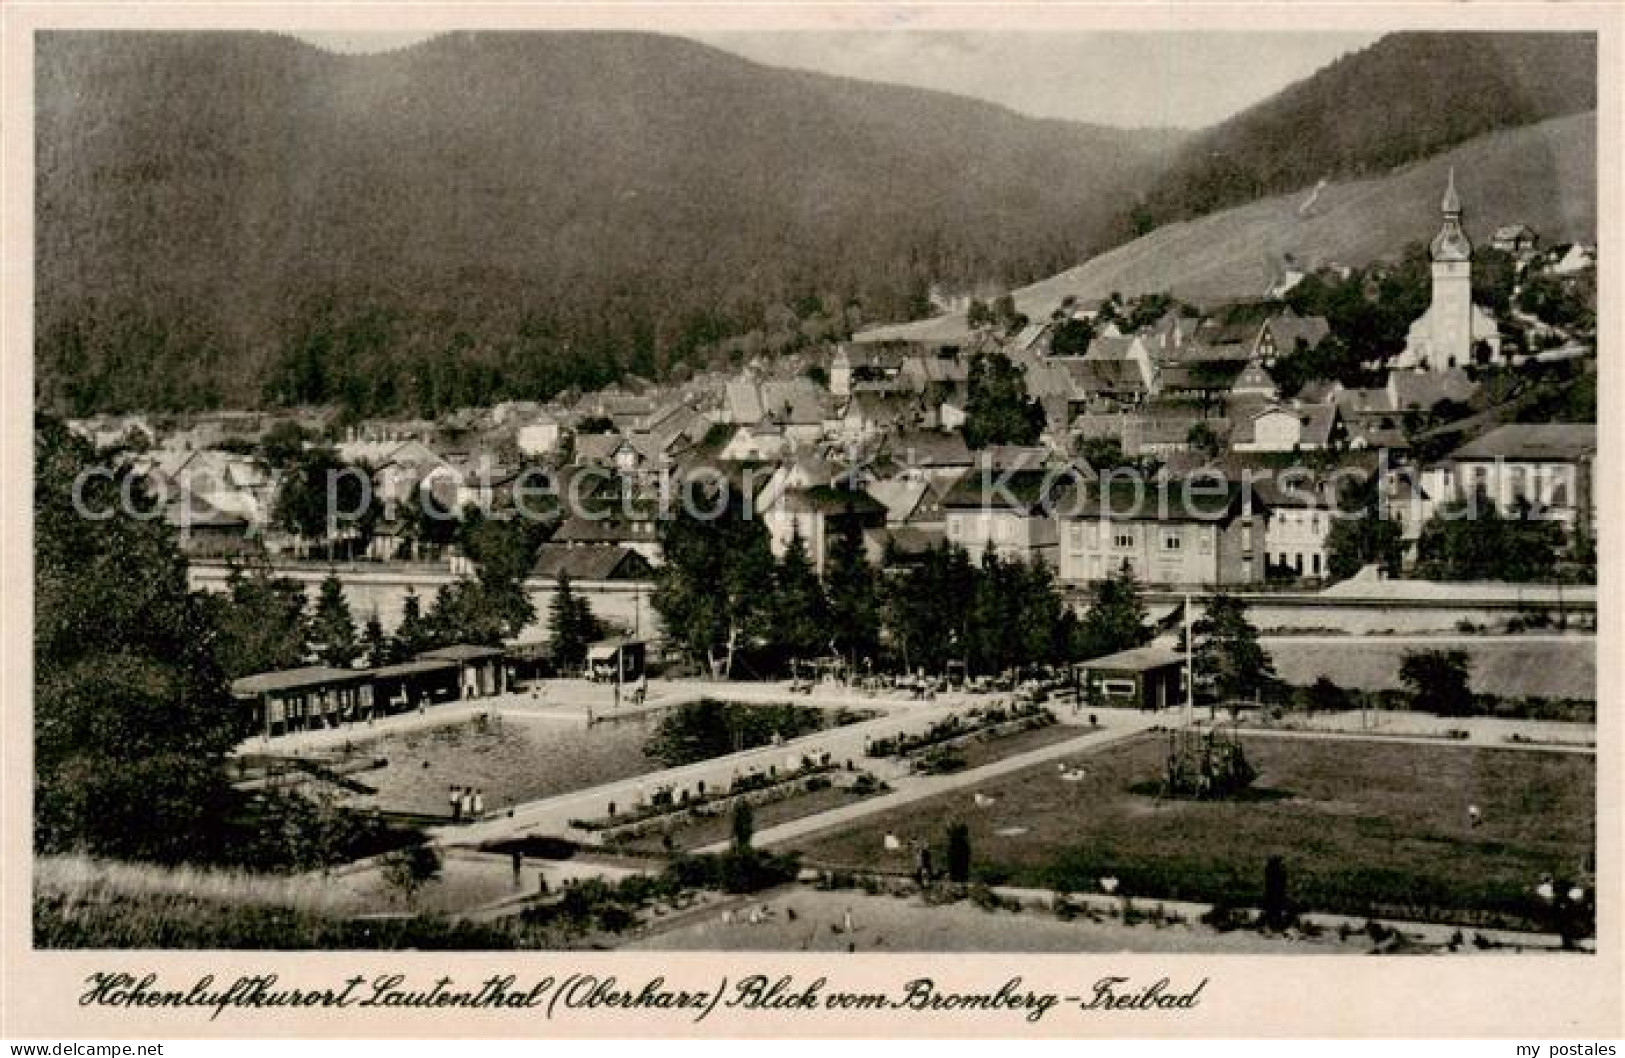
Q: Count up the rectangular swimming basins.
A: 1